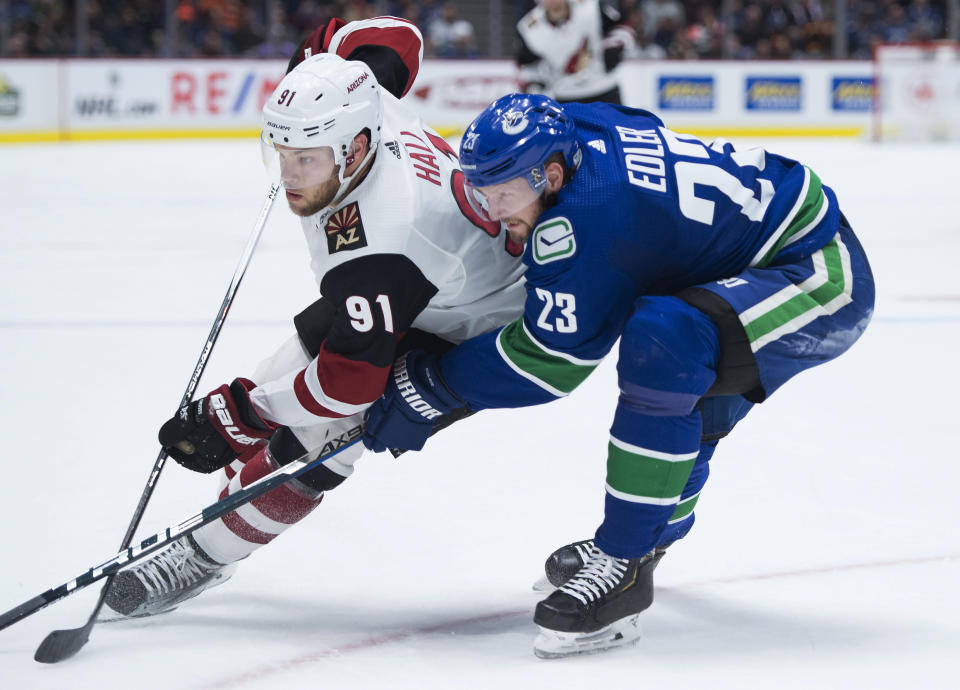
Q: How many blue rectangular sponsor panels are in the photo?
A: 3